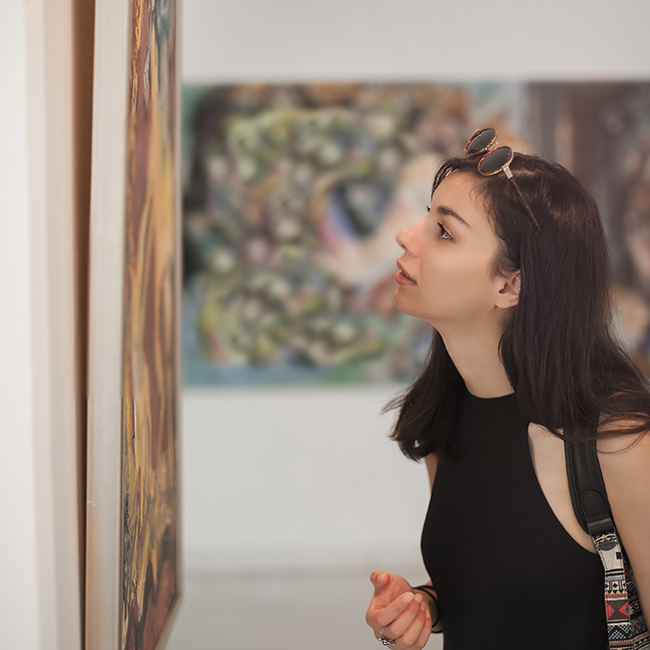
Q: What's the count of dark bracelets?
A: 2